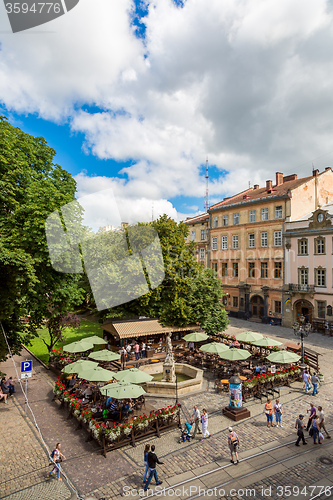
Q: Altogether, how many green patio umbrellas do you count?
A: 13